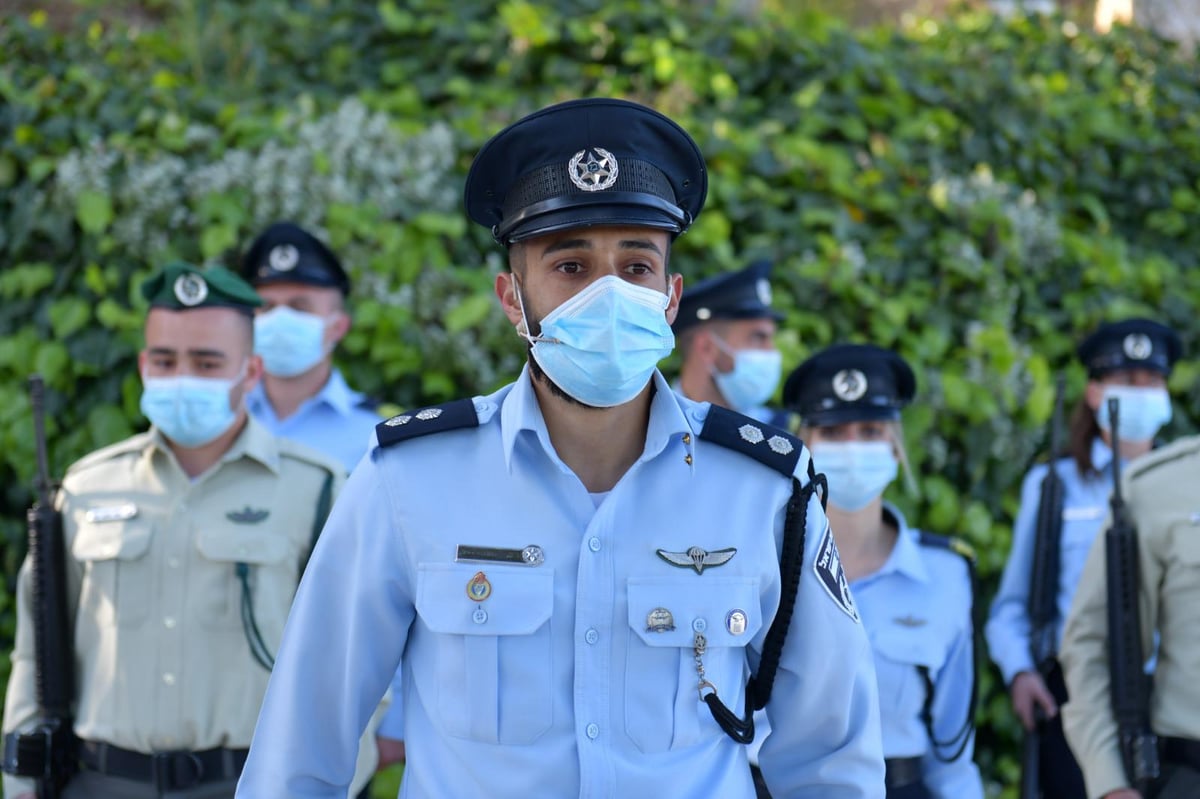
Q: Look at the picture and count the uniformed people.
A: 7